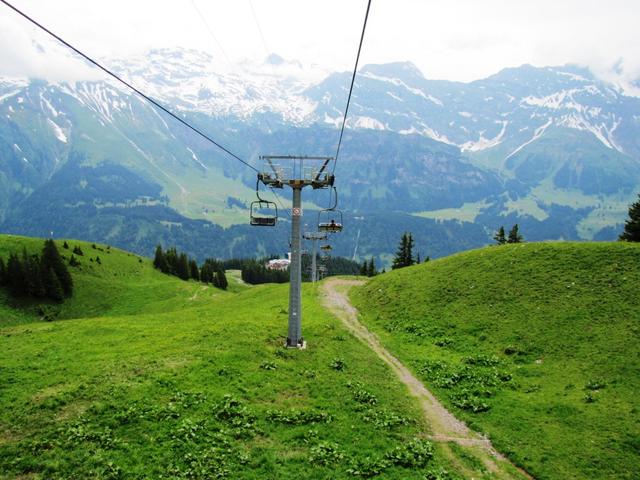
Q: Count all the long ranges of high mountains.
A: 1